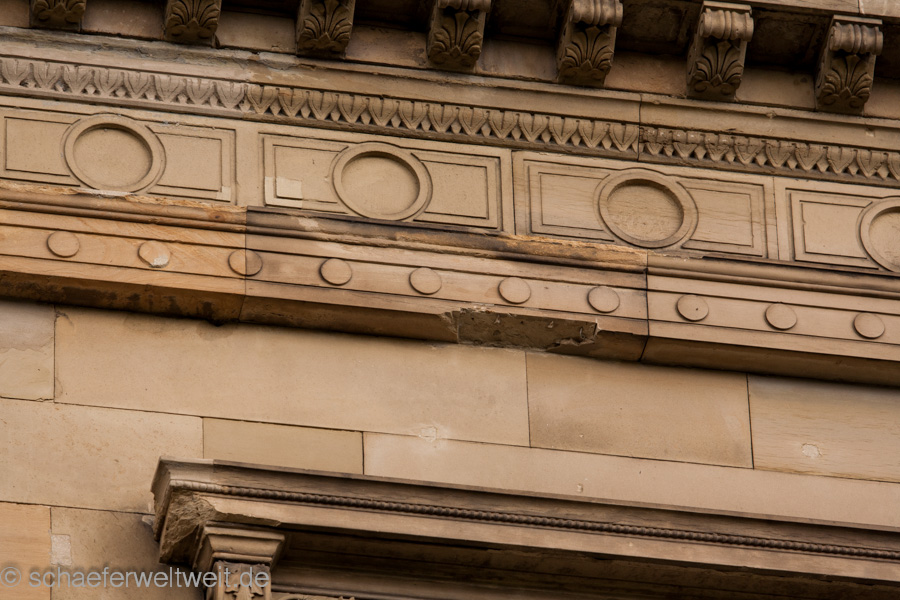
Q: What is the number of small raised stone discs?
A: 10